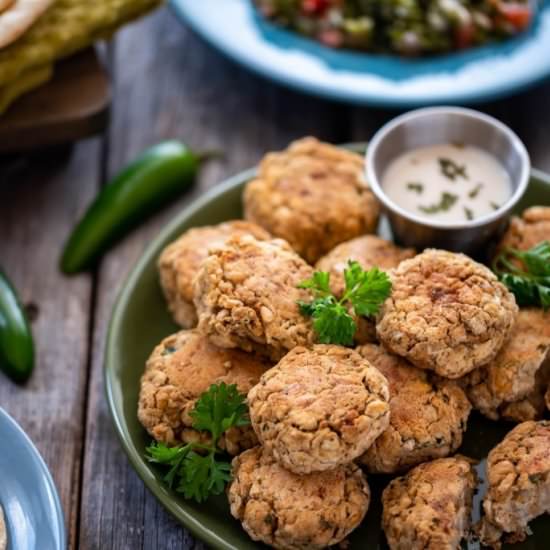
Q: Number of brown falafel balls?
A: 13